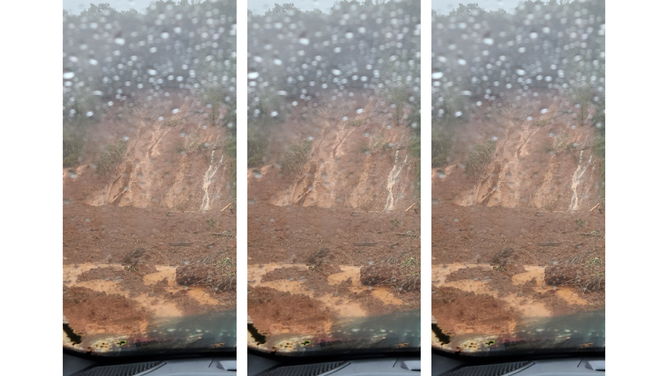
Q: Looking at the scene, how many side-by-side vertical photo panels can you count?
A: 3